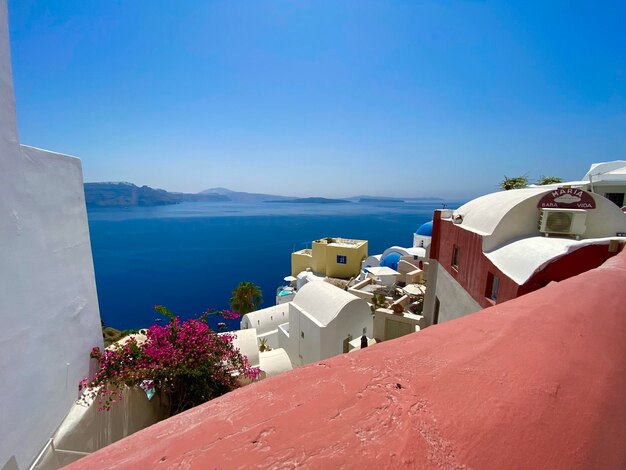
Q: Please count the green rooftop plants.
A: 2